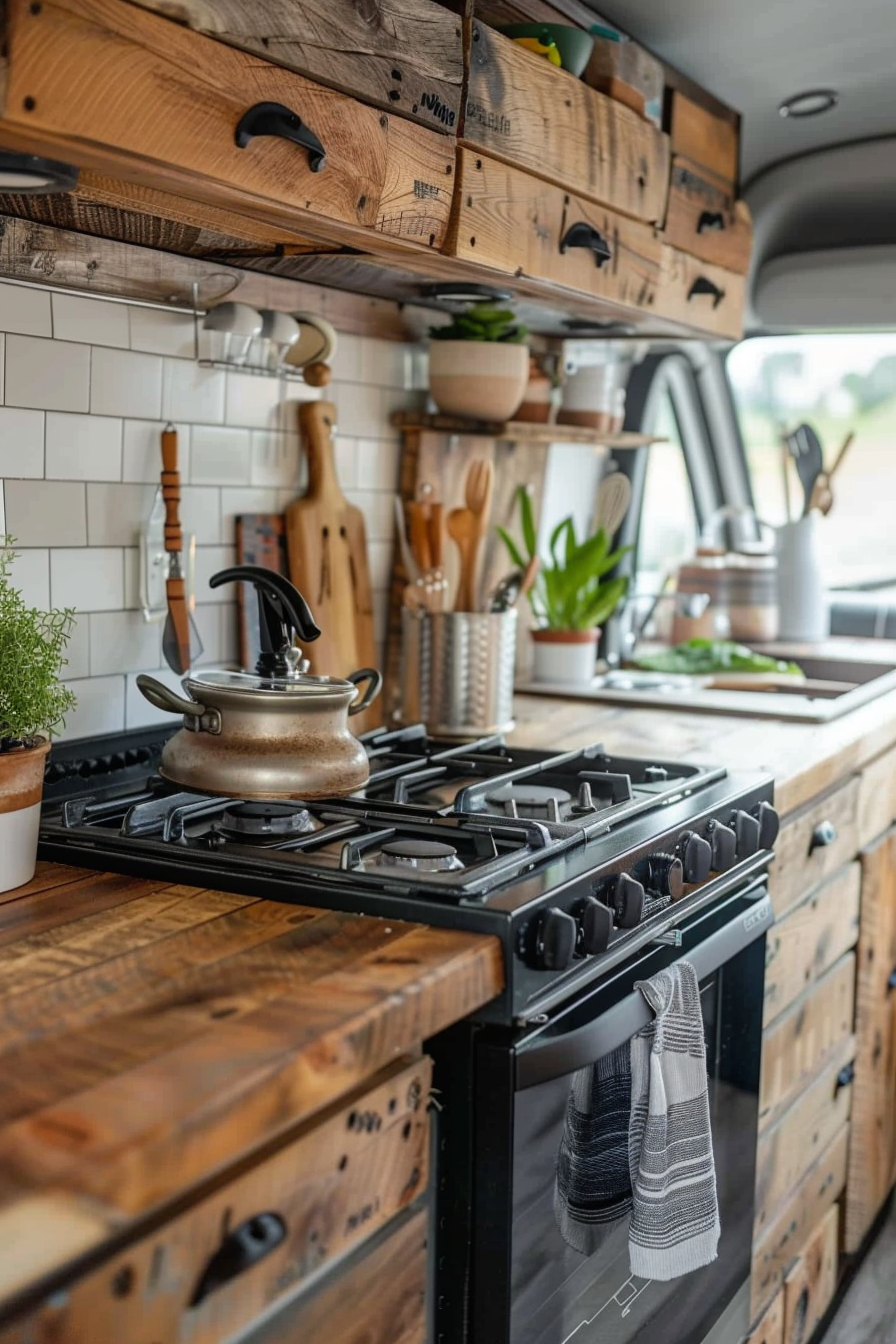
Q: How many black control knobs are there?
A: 8